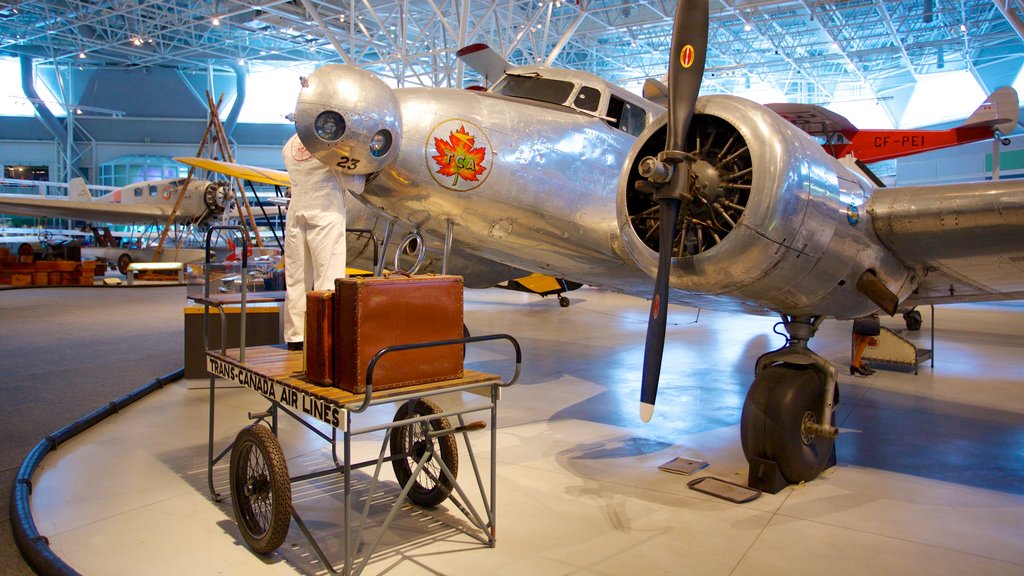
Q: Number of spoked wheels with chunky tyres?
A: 2